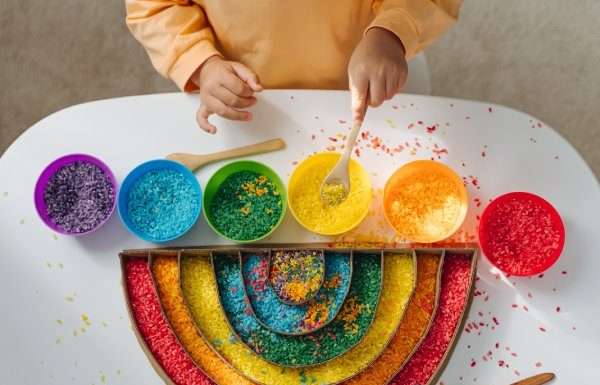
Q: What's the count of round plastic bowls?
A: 6